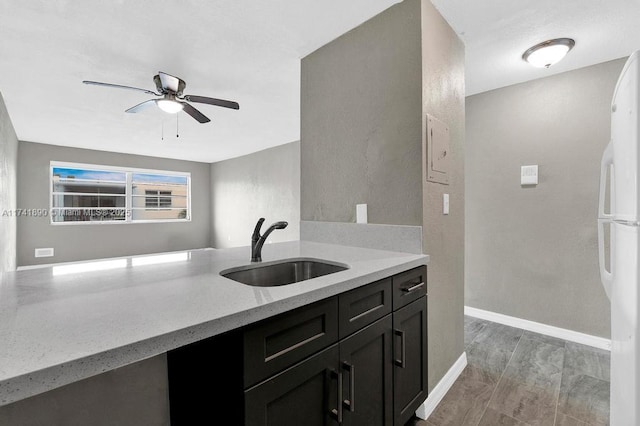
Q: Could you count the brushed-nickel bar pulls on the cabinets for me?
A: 4